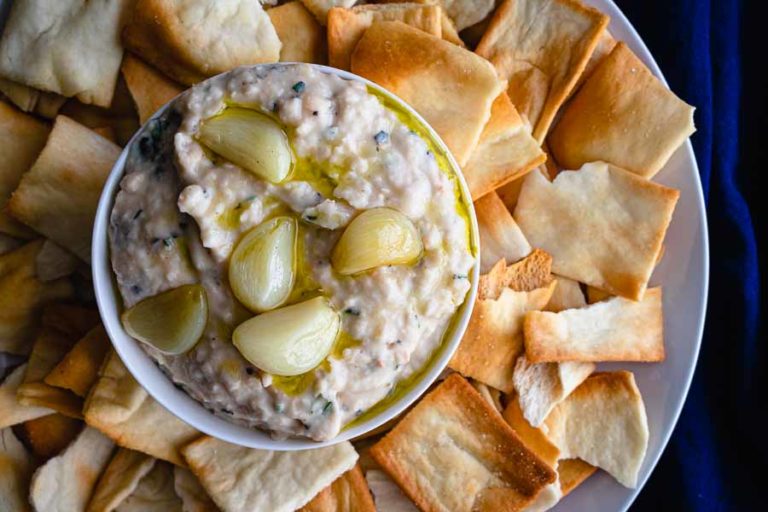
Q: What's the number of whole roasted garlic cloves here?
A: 5